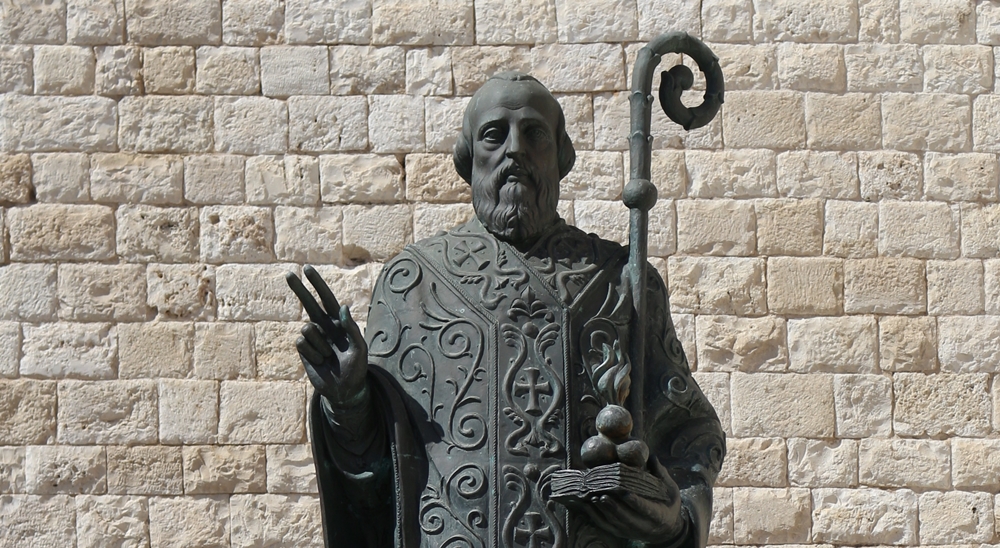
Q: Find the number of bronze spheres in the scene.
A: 4